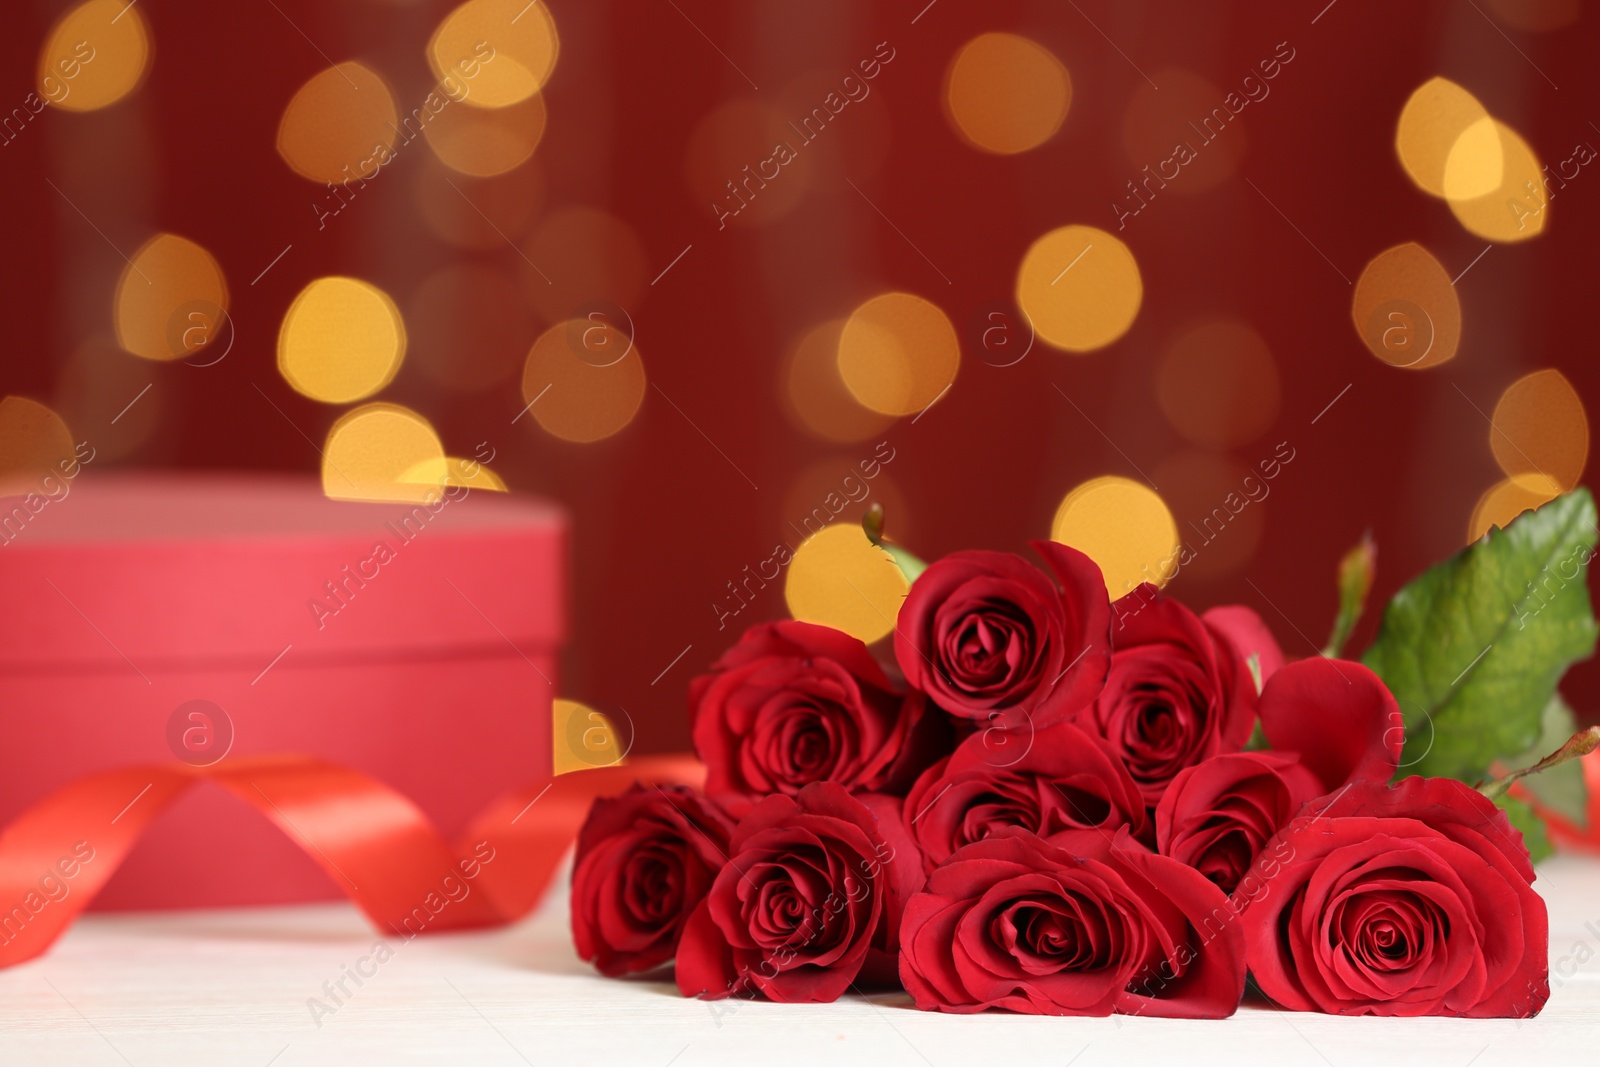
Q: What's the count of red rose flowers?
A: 9